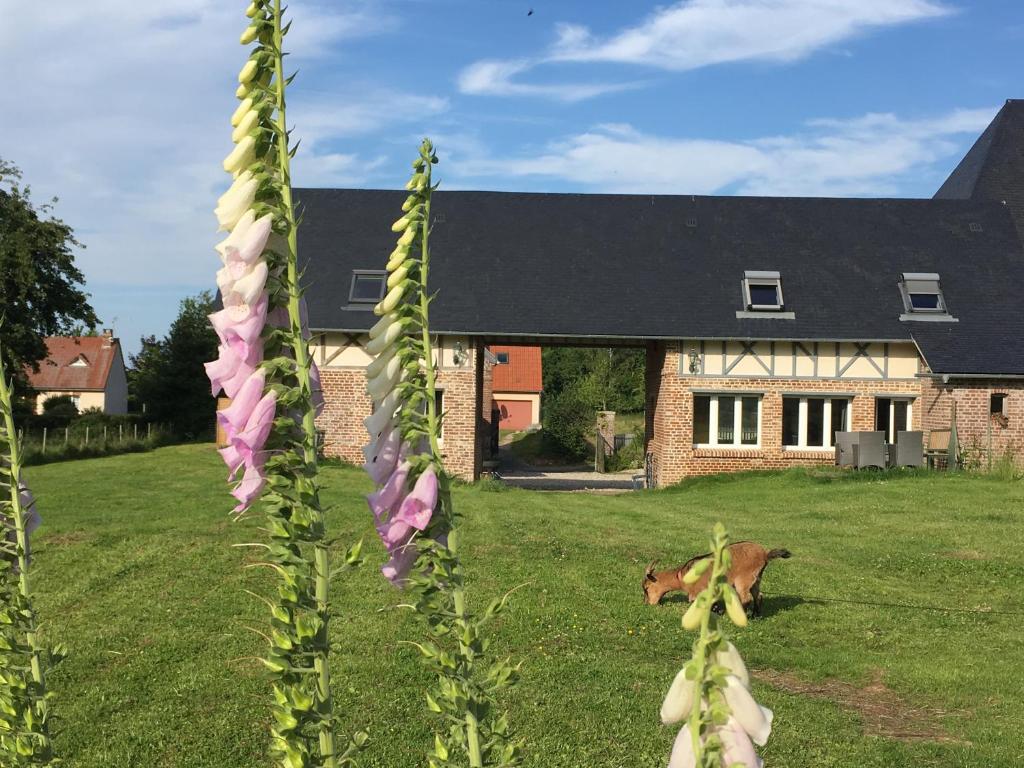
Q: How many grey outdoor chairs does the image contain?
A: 3